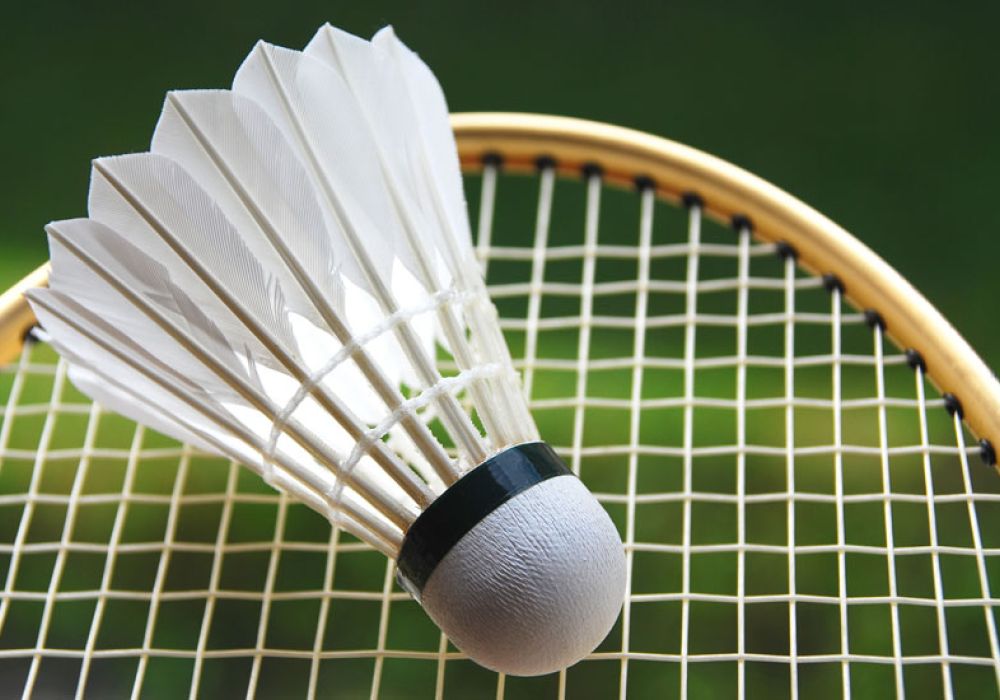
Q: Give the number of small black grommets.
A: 13